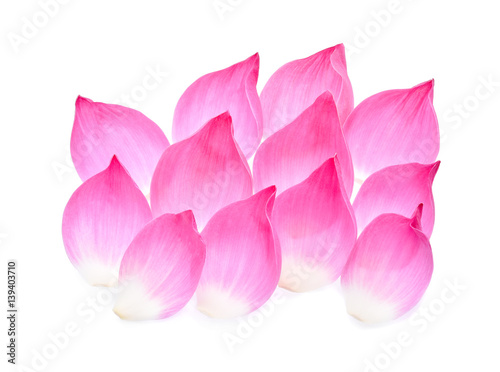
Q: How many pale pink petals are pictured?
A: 12